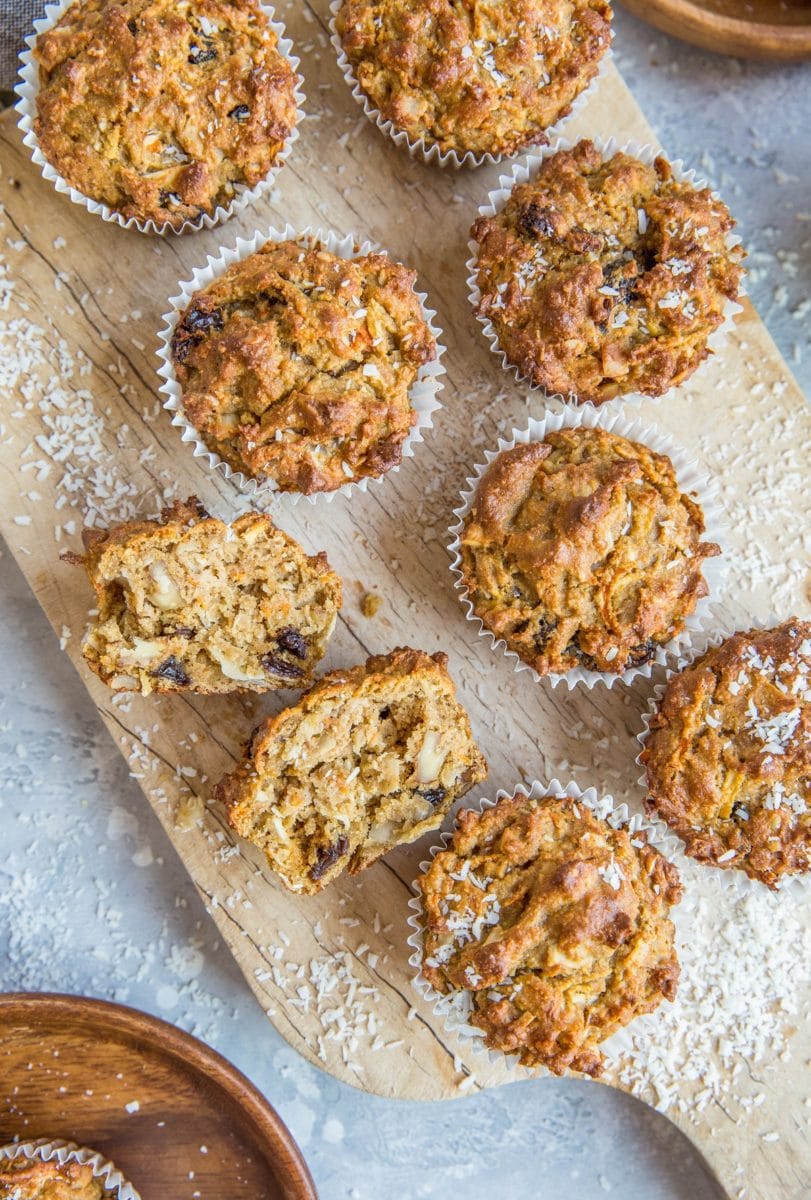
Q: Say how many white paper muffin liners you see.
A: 8